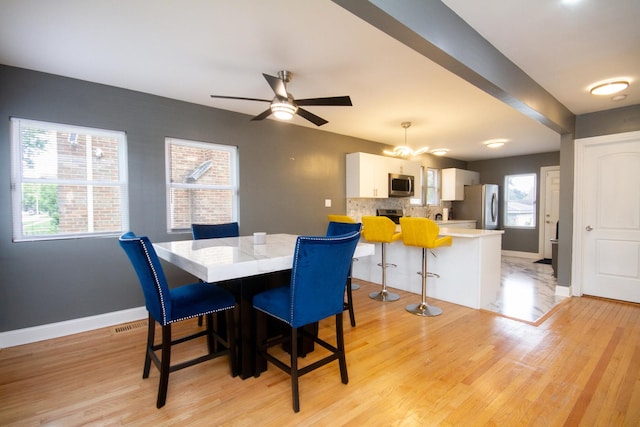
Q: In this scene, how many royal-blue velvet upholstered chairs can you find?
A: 4